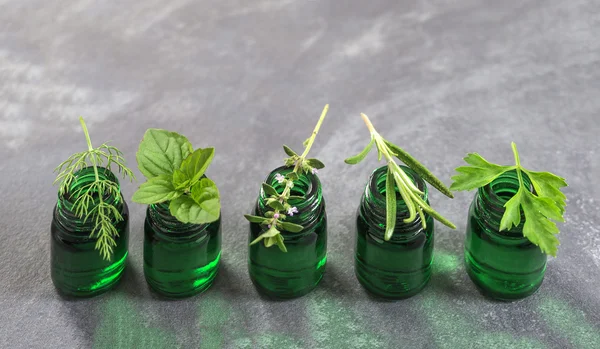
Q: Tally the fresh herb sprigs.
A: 5